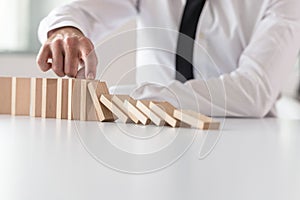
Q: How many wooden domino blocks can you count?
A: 14